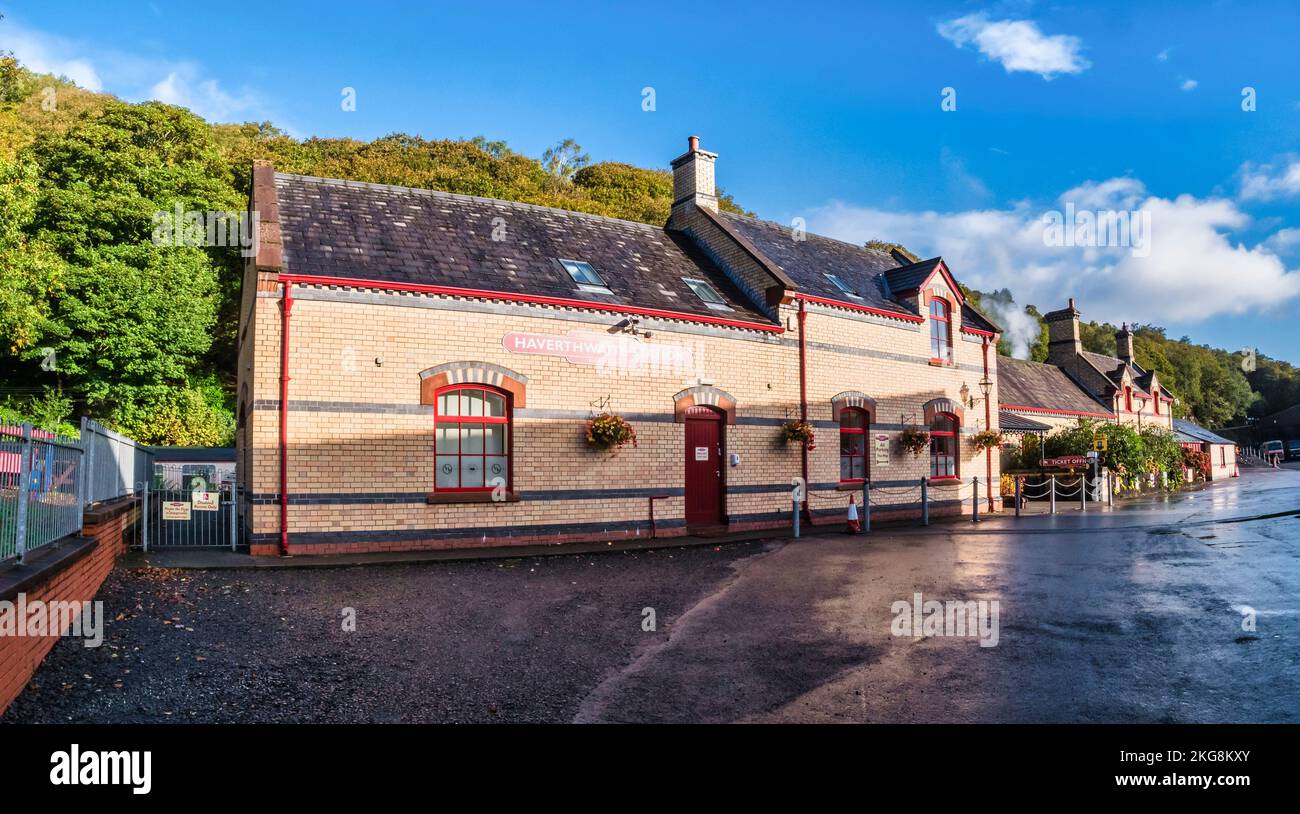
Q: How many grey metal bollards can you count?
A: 8